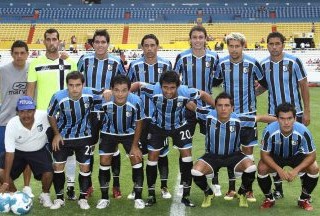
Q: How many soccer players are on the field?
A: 11